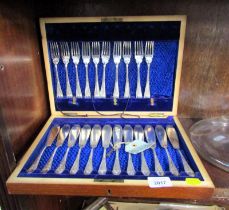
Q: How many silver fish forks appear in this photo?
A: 10